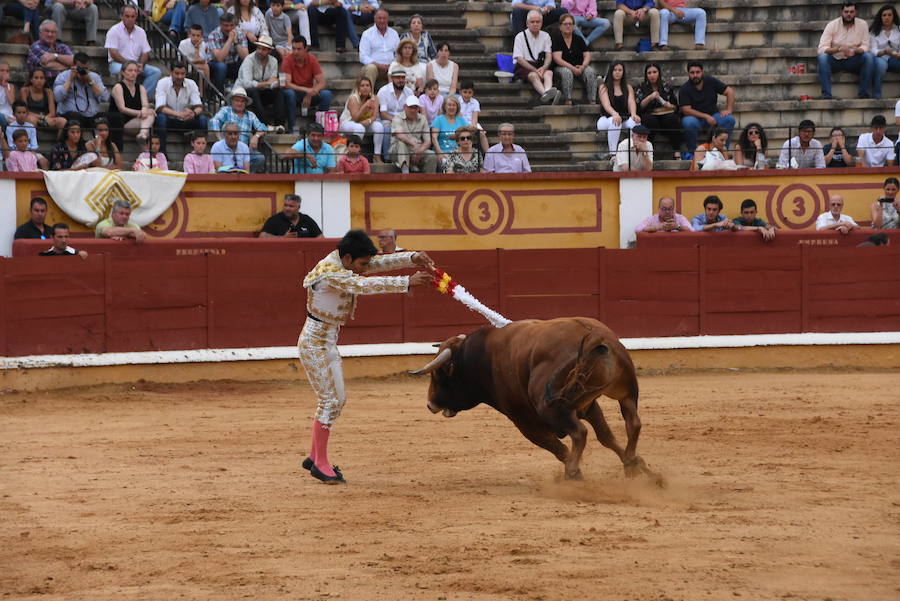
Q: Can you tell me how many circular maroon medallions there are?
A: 3